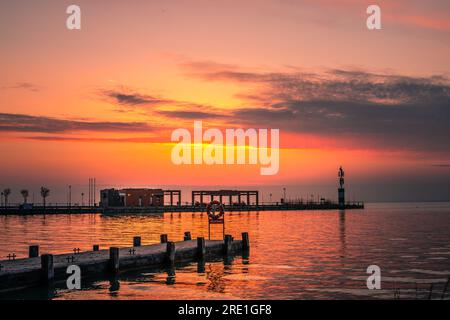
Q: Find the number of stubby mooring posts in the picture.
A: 11